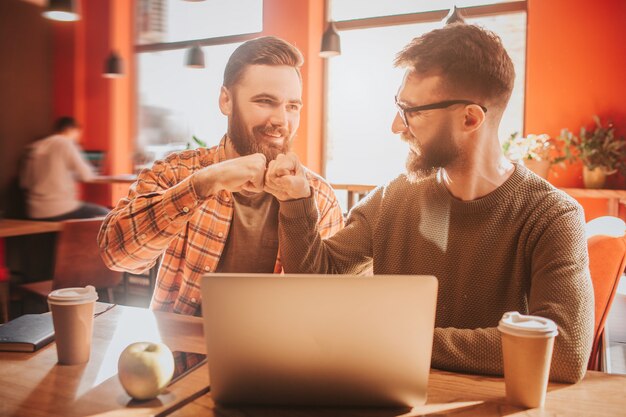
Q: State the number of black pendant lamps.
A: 5